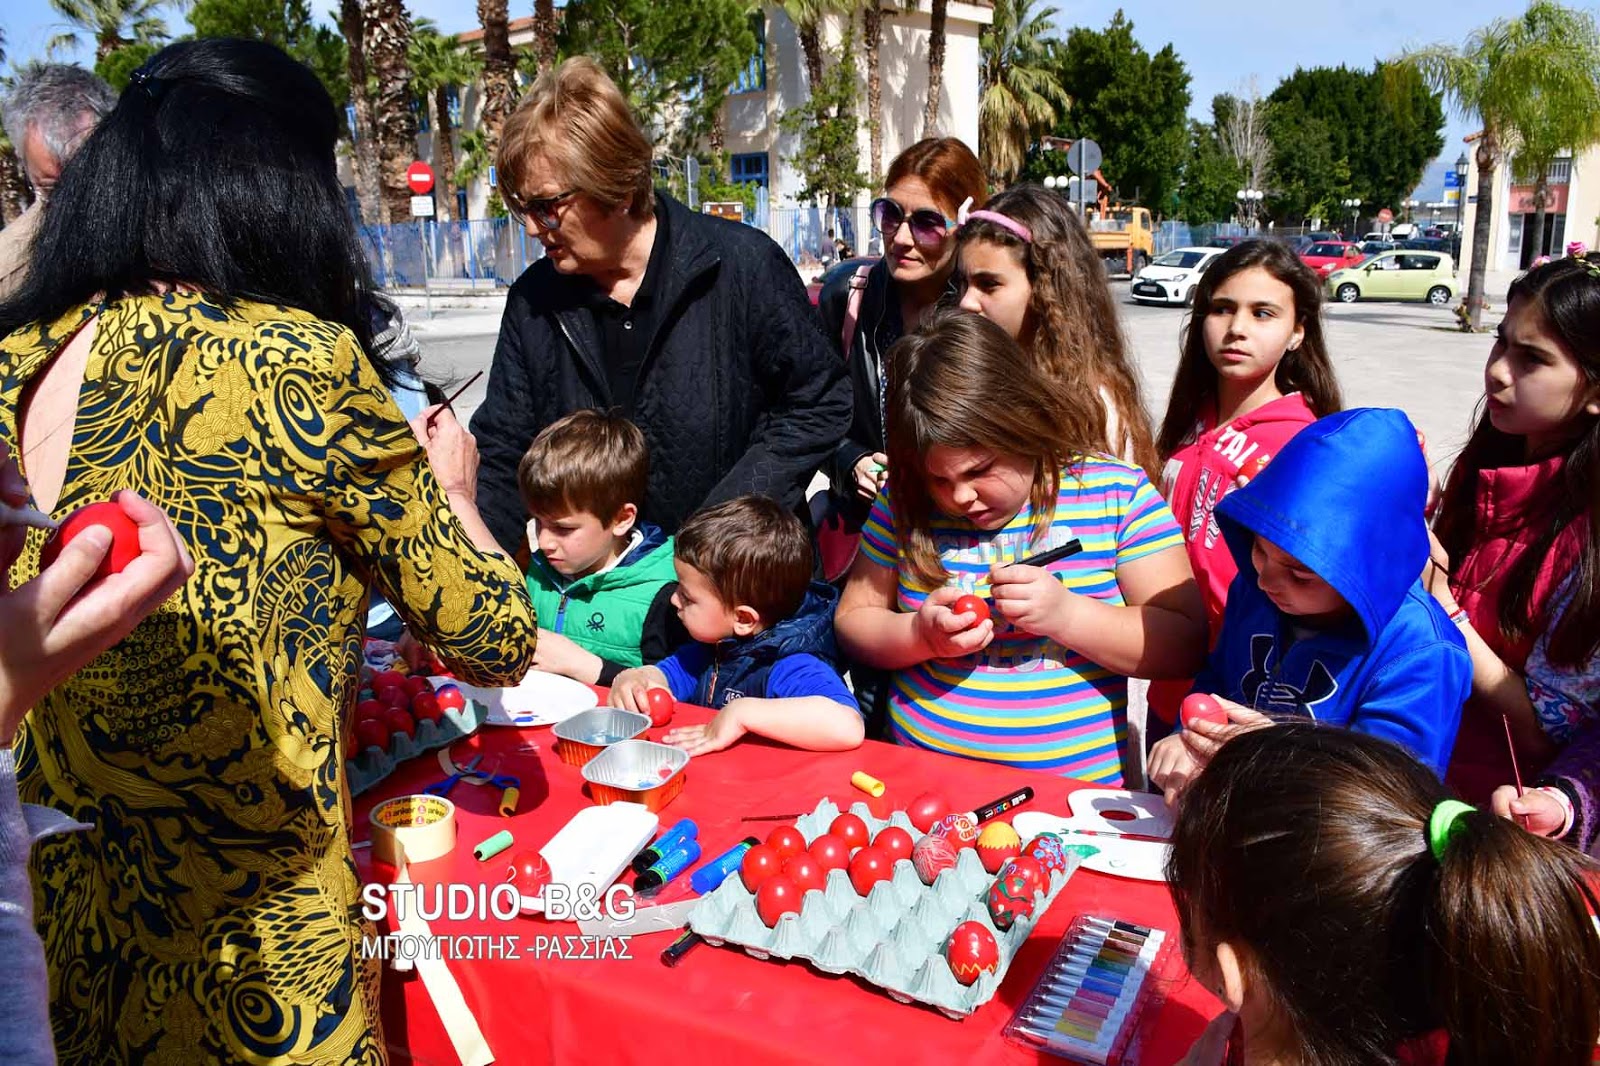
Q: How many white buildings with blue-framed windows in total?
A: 1